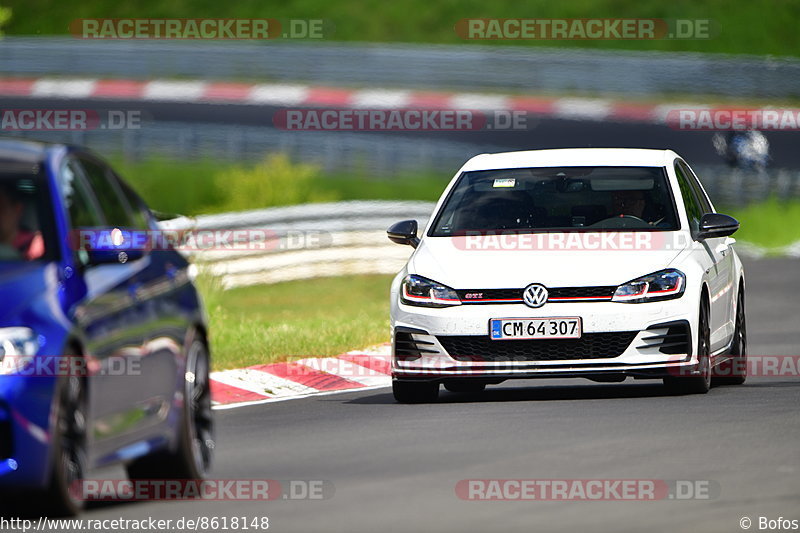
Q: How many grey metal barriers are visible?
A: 3